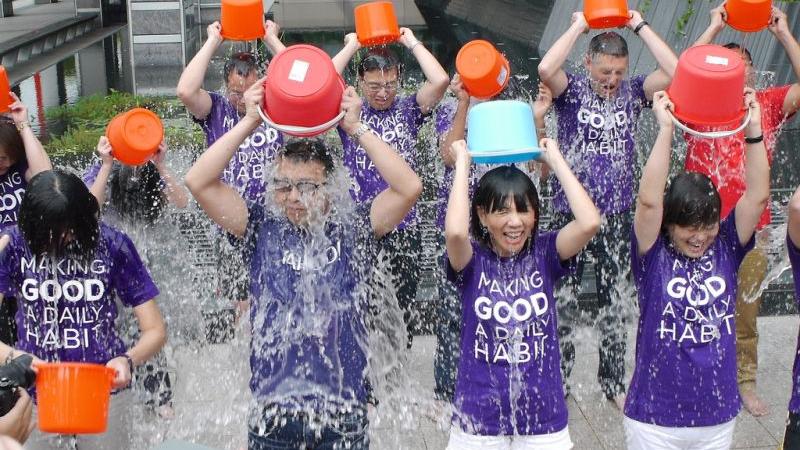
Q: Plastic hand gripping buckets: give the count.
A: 11